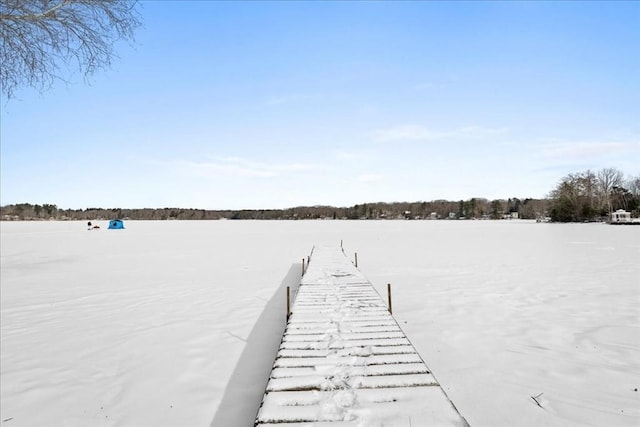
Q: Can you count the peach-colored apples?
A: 0